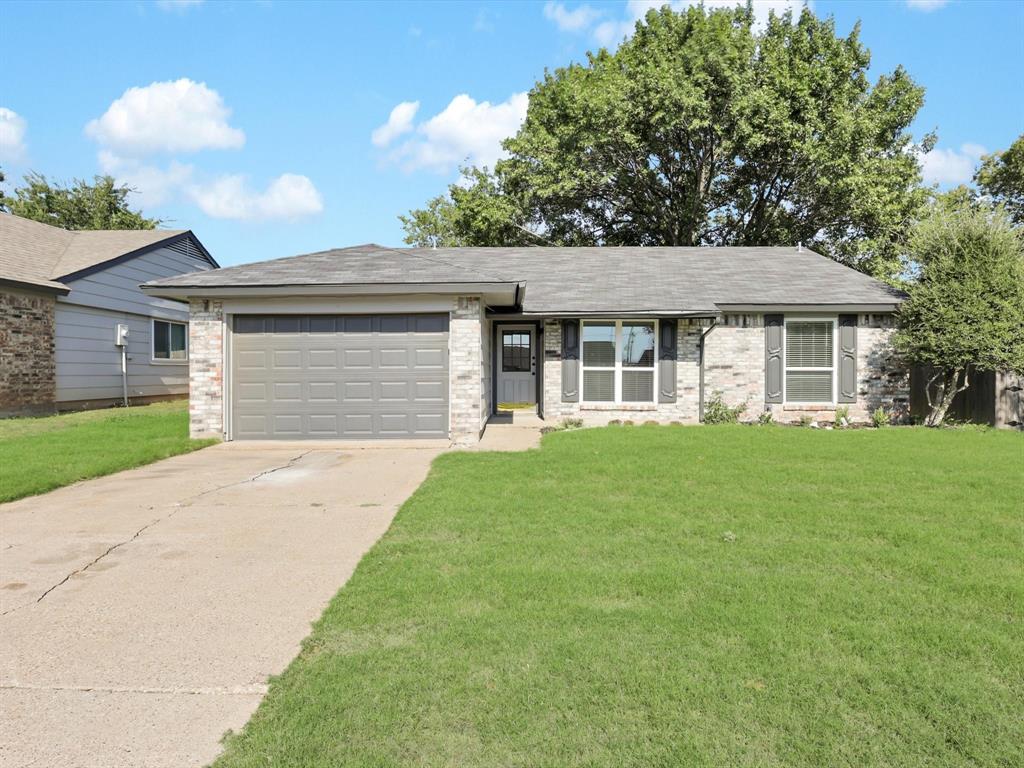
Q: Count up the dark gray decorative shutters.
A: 4